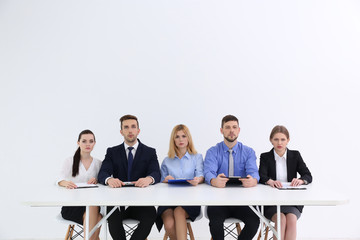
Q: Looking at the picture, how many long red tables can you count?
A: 0